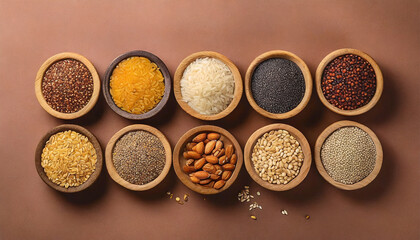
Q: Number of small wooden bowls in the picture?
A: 10